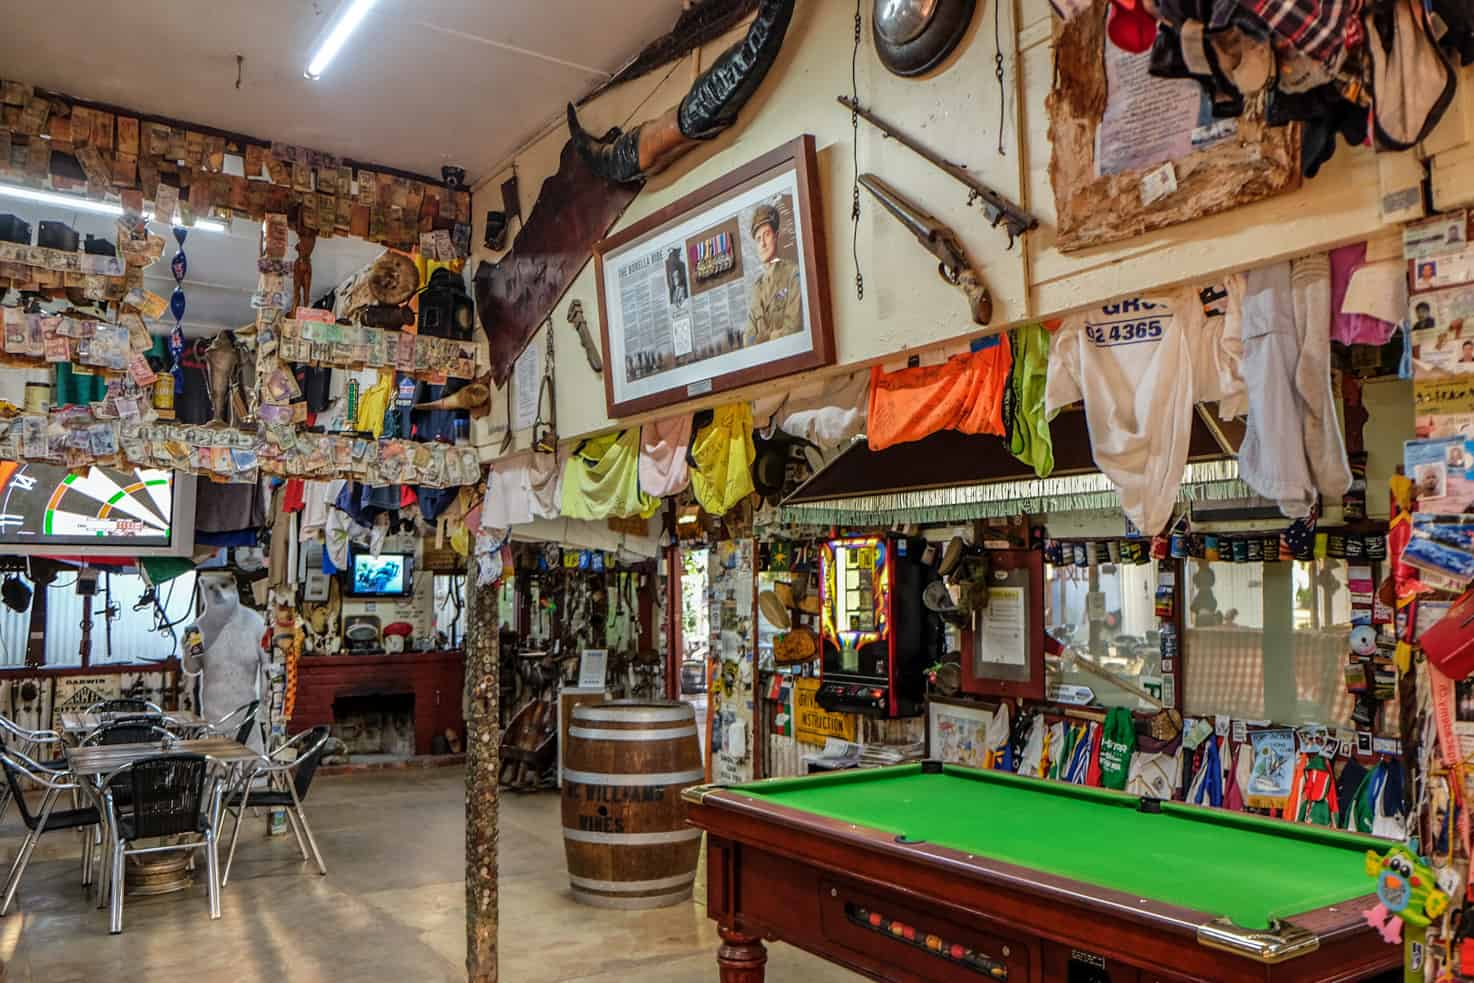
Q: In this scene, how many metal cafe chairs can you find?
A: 8